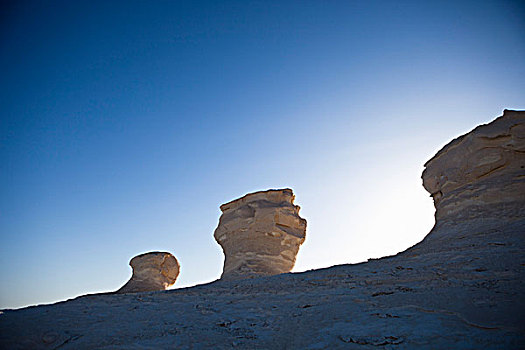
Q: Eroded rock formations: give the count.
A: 3